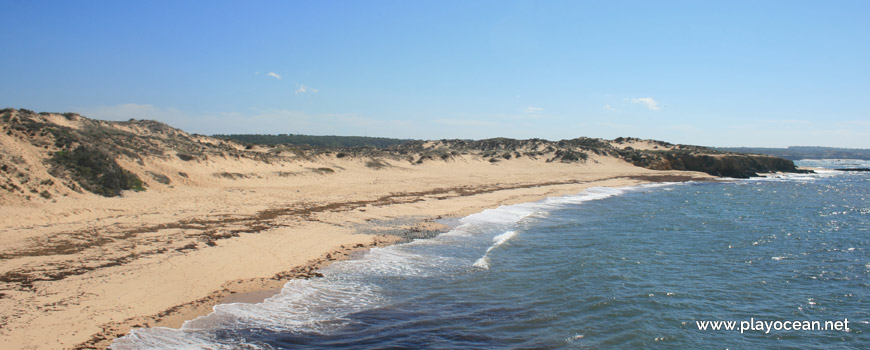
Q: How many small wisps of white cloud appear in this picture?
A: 5